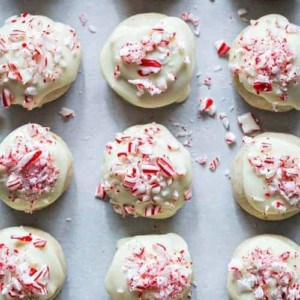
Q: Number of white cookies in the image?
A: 9